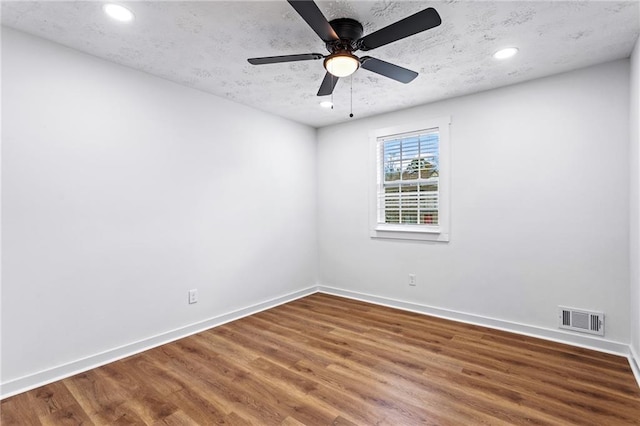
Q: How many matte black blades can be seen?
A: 5